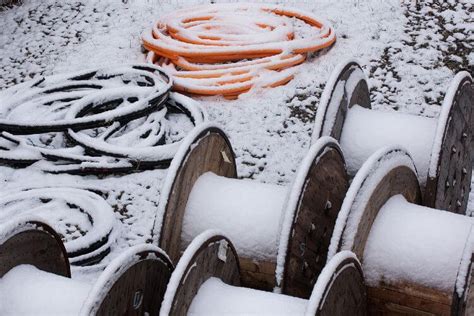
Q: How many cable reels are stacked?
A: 5